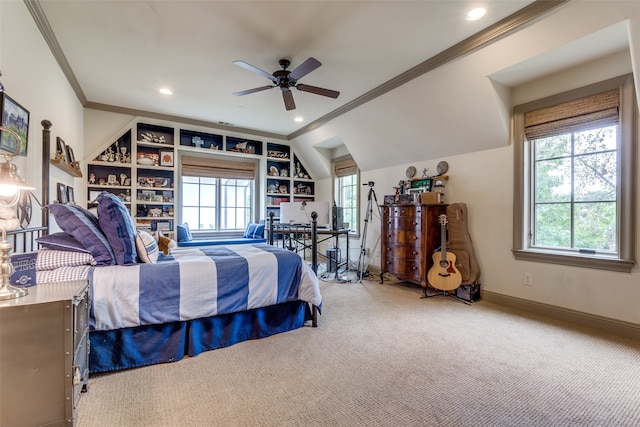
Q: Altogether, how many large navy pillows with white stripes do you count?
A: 2